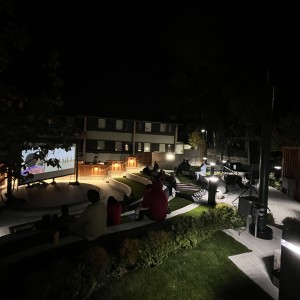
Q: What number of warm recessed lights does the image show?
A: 3